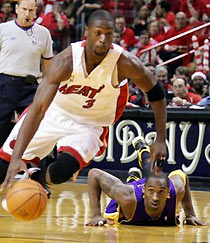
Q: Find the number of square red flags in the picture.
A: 0